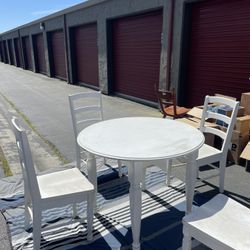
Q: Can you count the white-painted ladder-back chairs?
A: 4